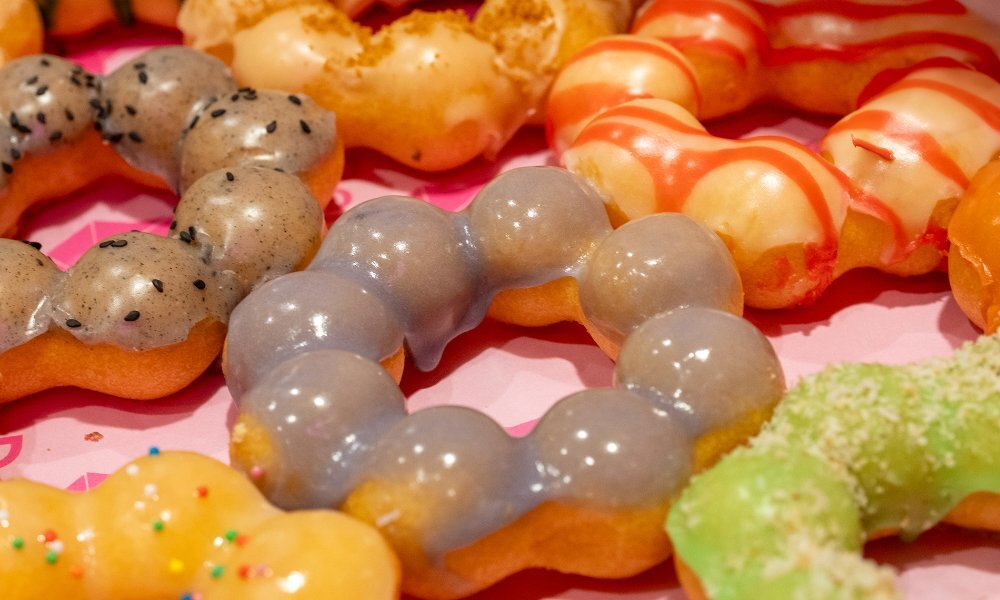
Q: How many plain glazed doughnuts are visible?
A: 1